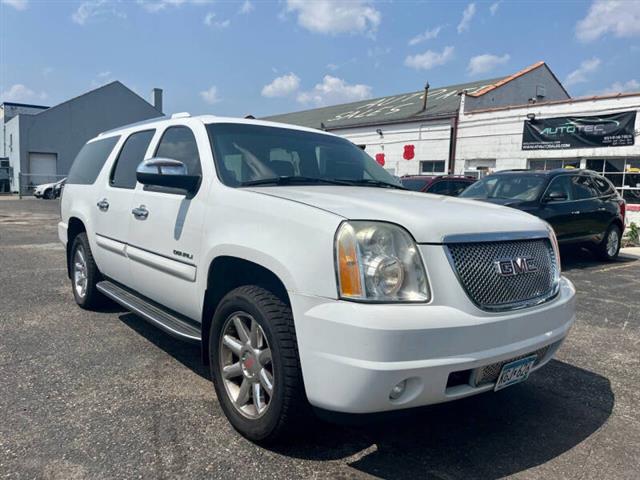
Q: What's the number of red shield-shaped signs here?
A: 2